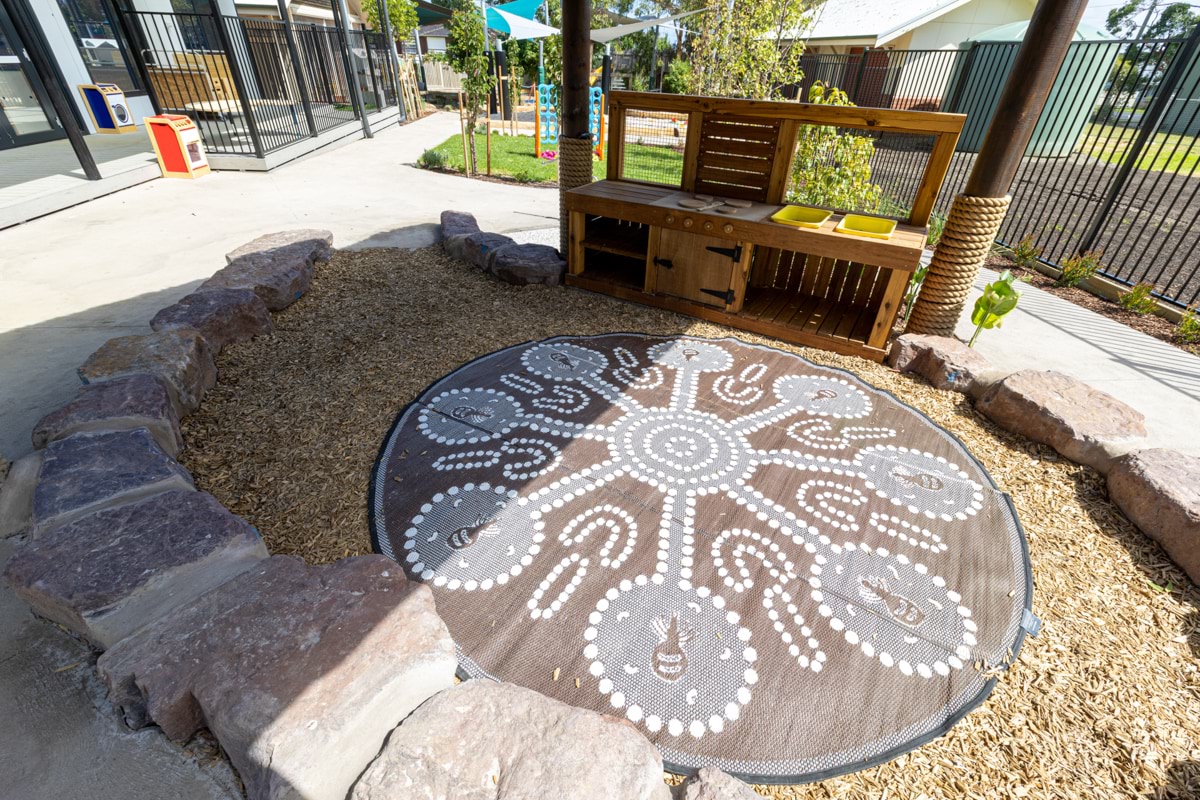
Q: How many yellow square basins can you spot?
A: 2